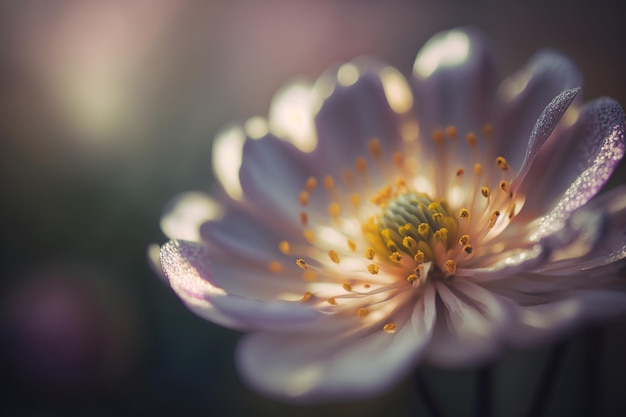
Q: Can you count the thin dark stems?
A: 4